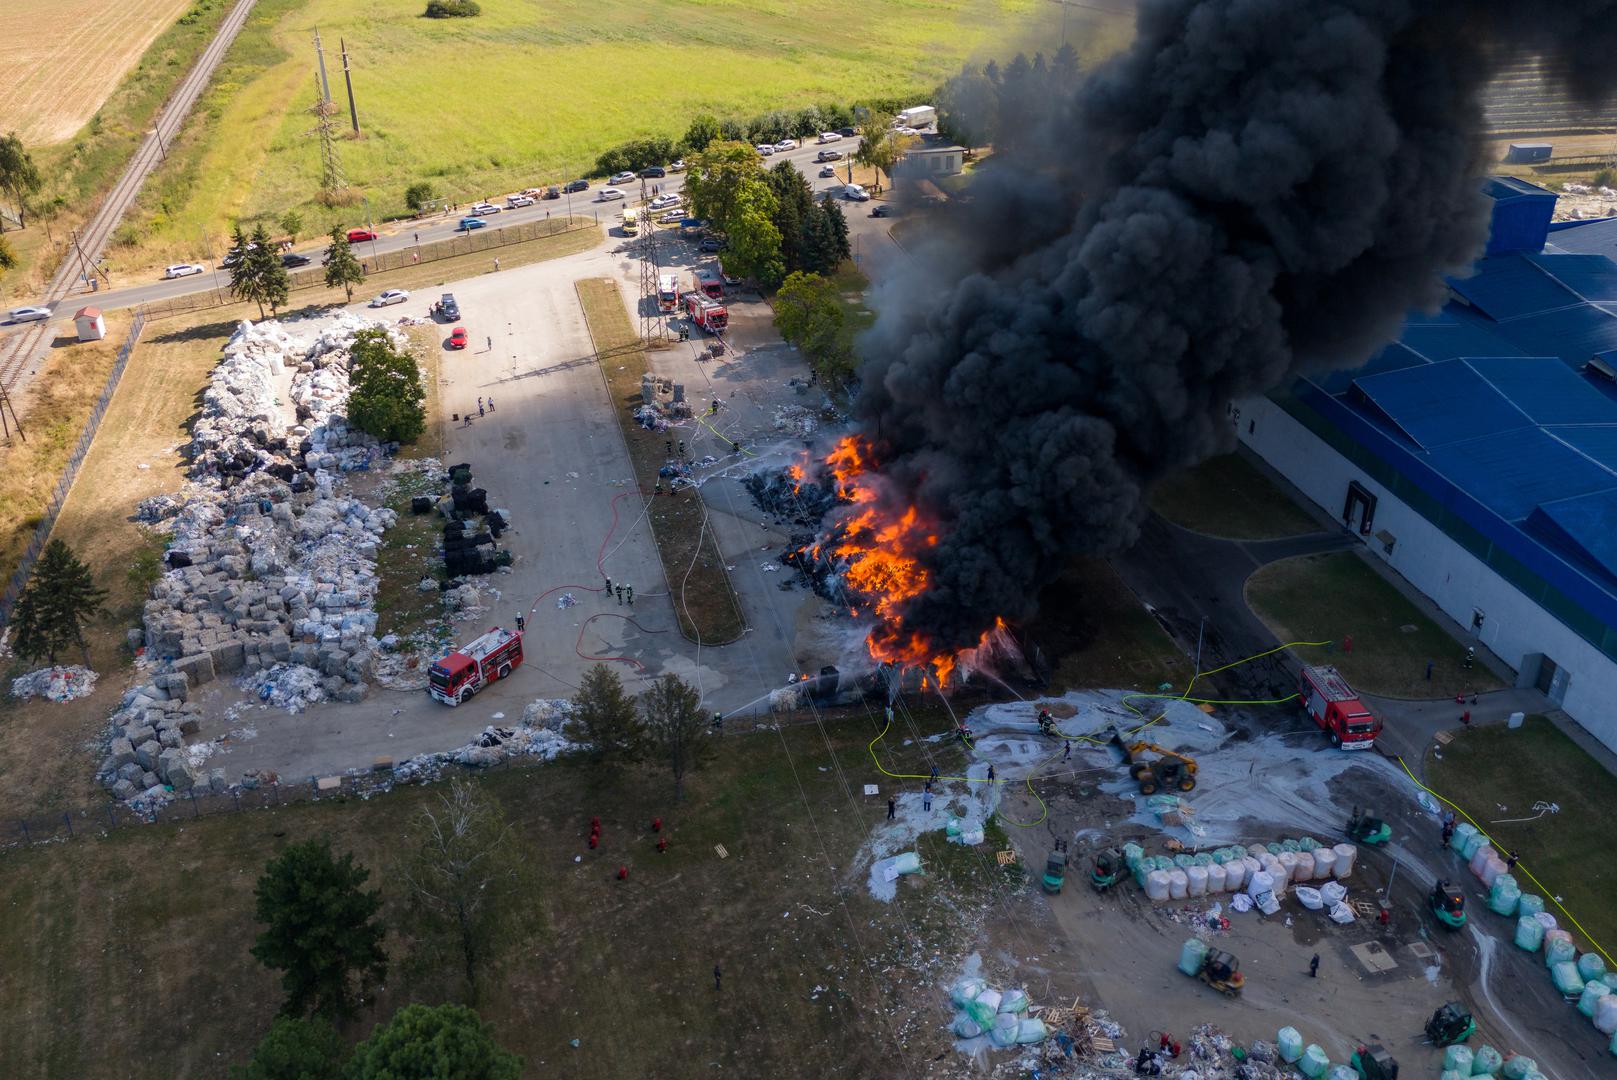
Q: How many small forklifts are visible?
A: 7